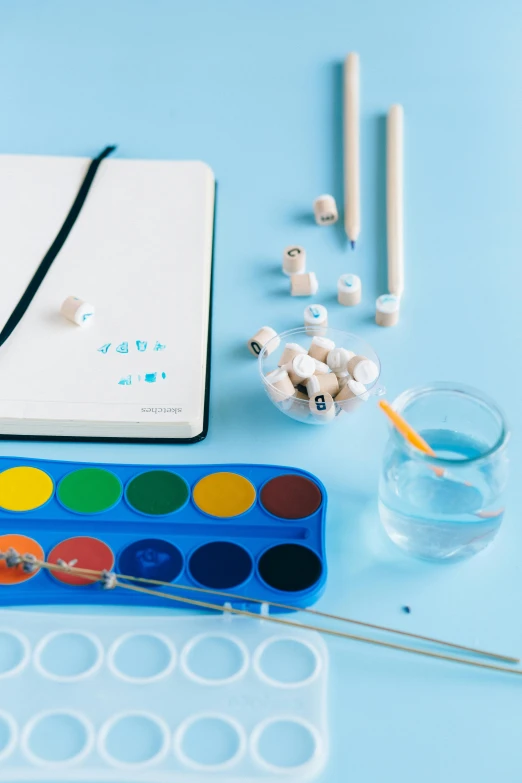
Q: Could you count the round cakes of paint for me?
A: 10